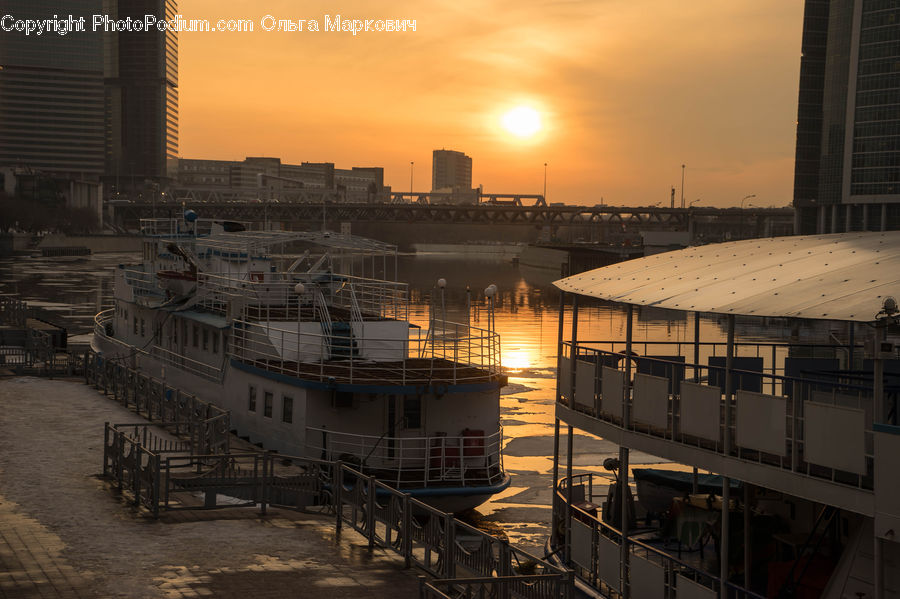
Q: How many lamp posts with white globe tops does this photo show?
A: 4